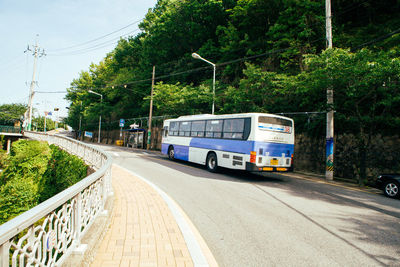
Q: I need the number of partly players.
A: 0